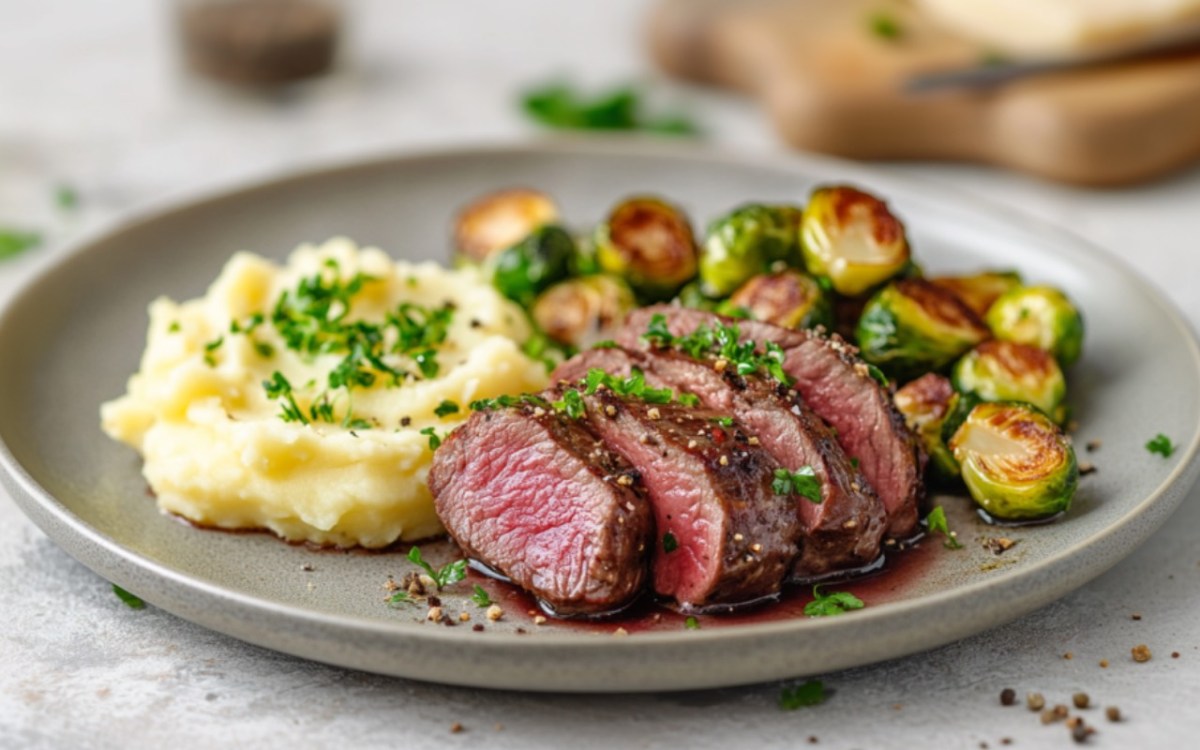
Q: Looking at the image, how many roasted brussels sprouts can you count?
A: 13